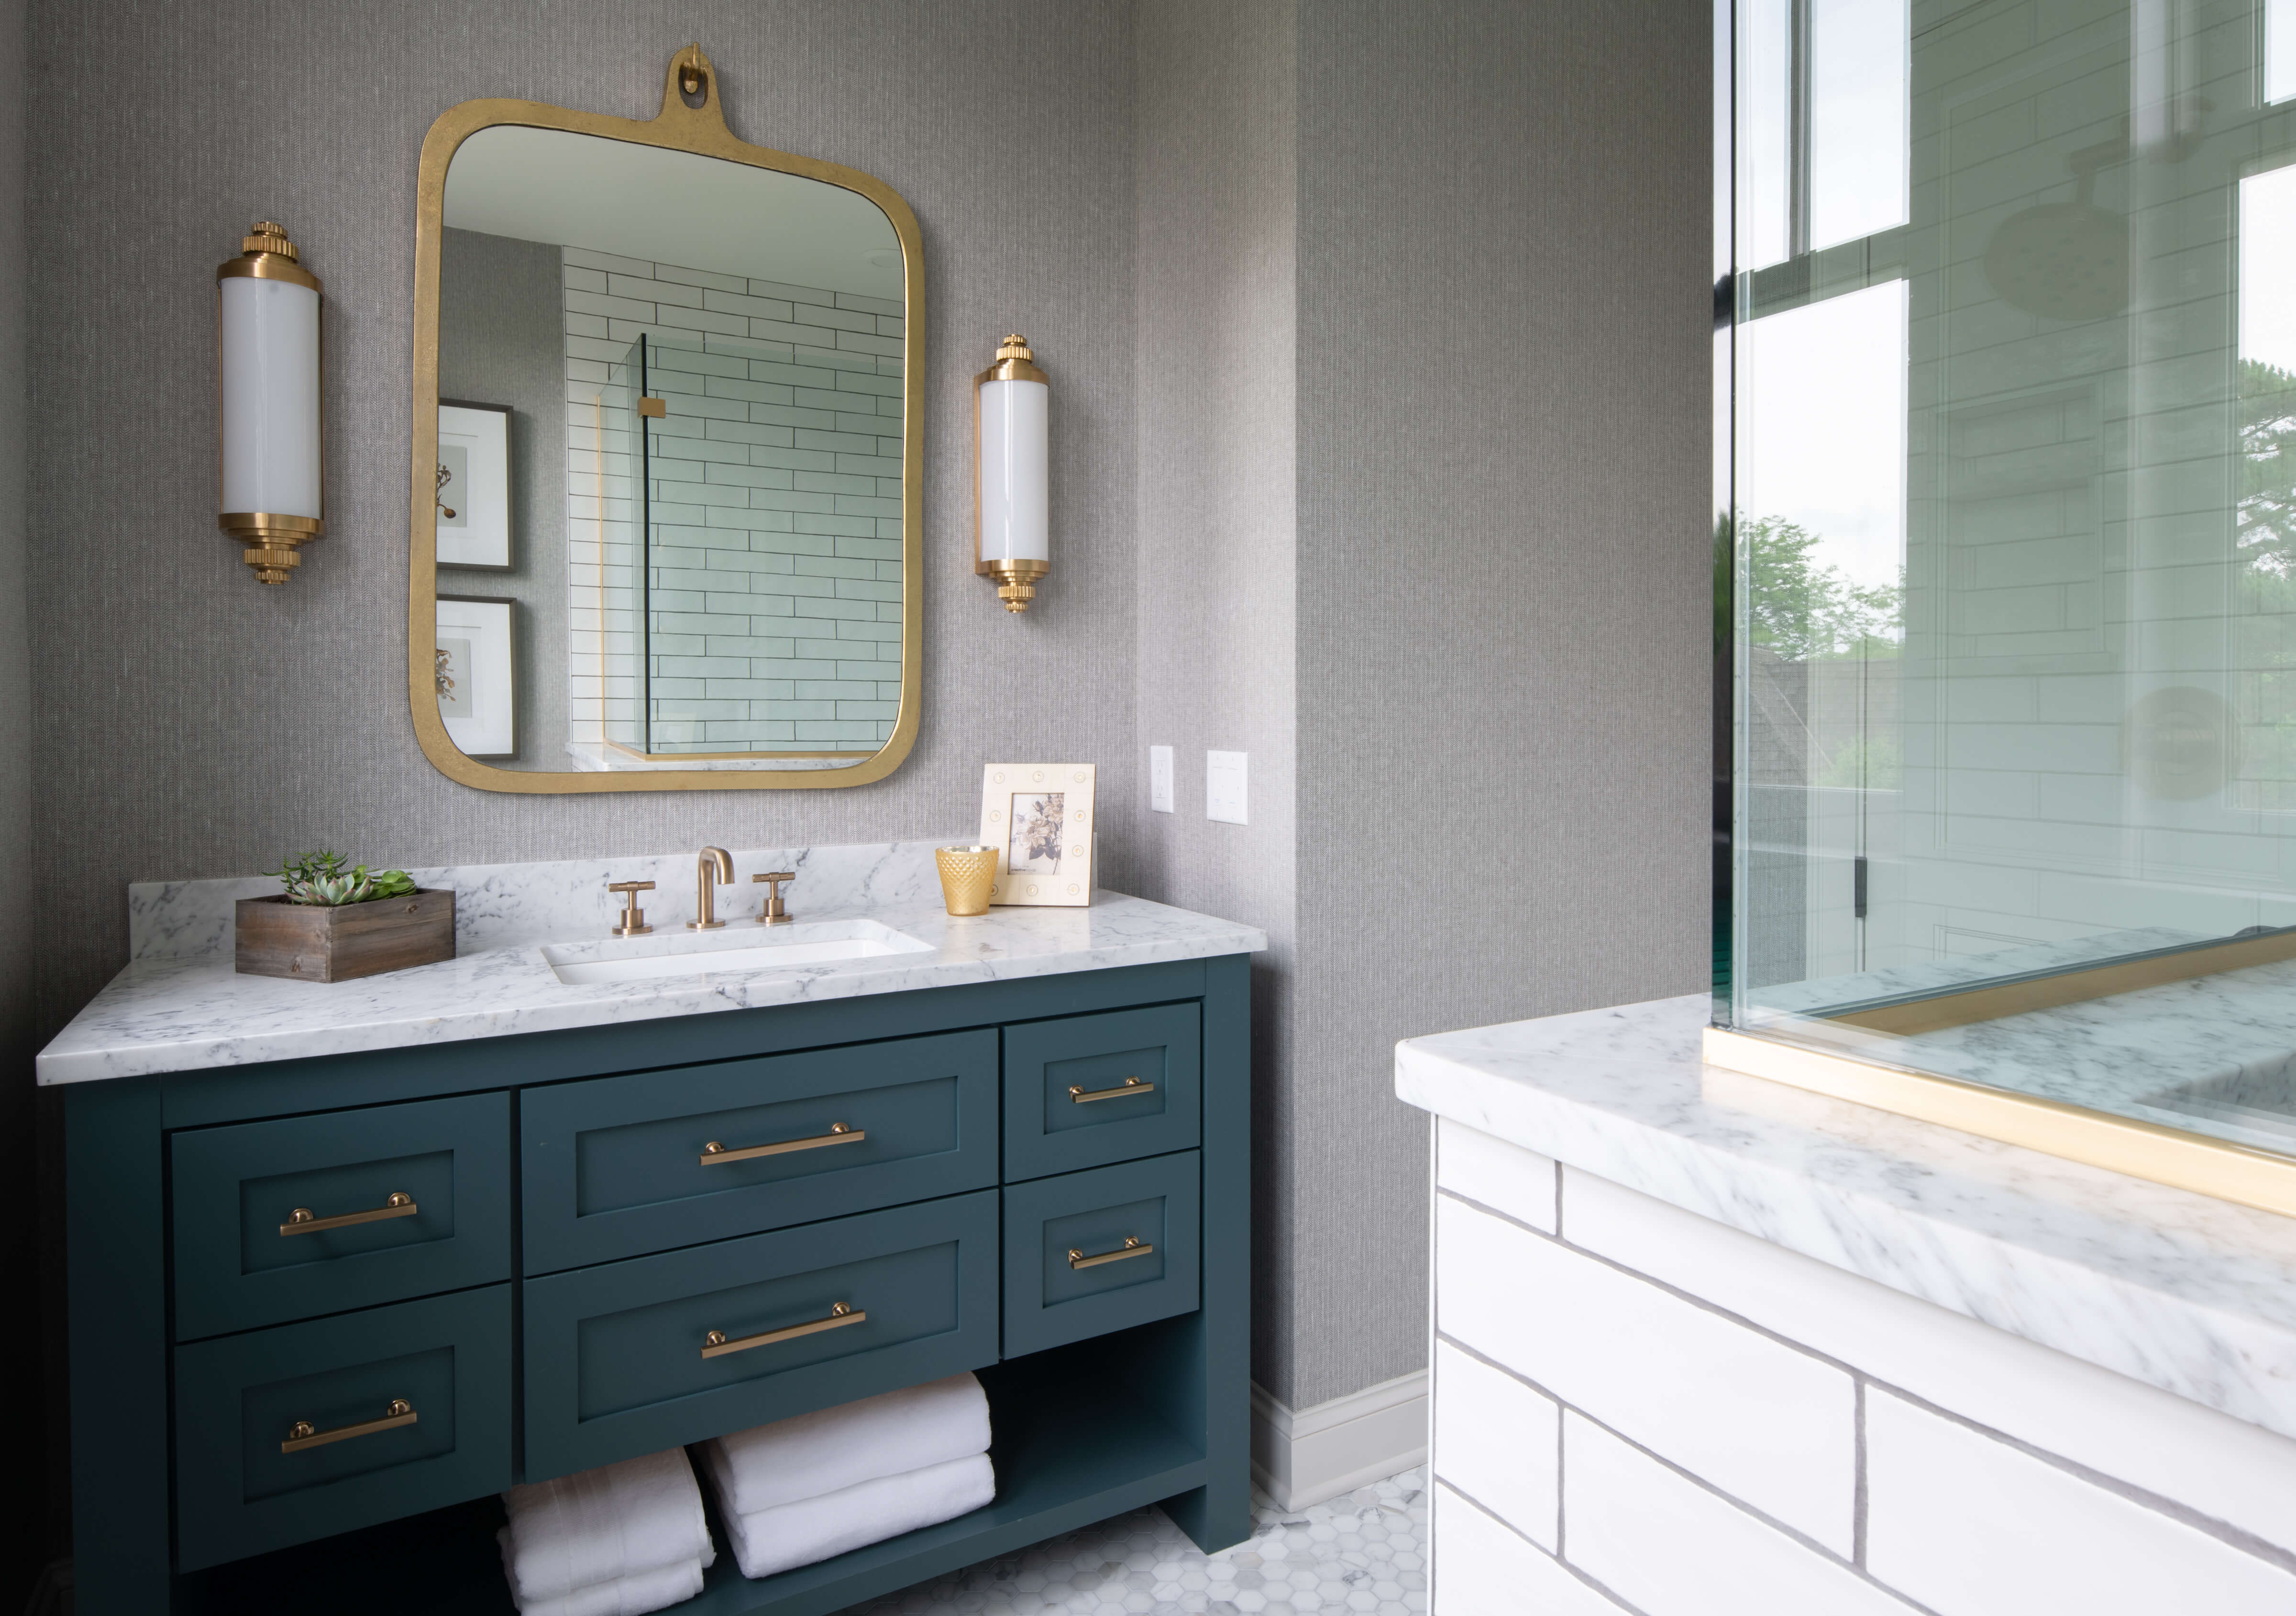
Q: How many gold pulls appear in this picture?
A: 6